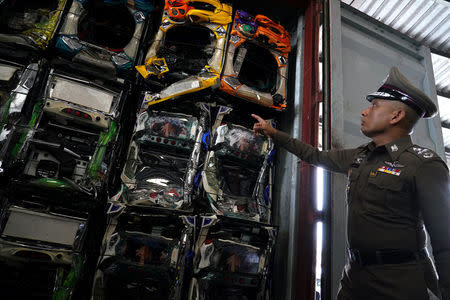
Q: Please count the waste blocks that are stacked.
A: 11